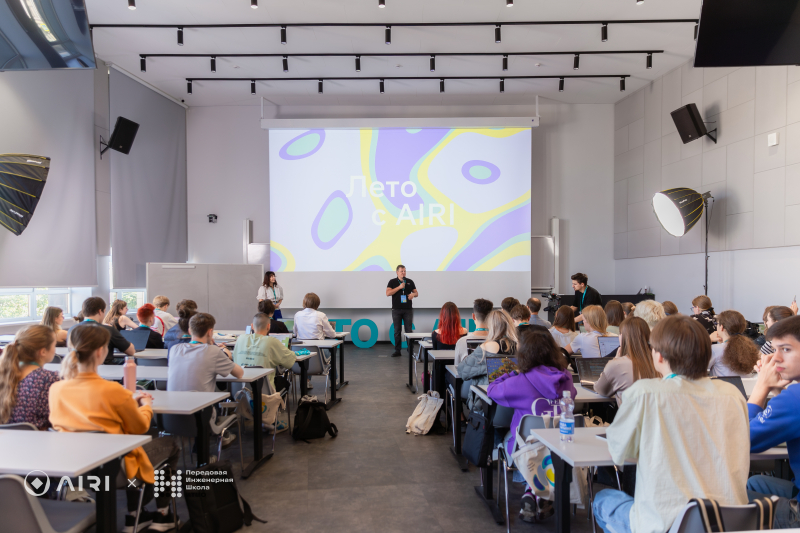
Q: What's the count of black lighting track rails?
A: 3